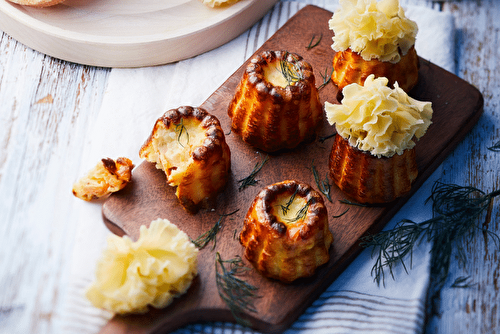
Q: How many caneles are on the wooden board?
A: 5